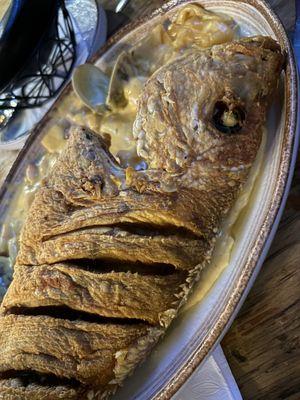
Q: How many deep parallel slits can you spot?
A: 4